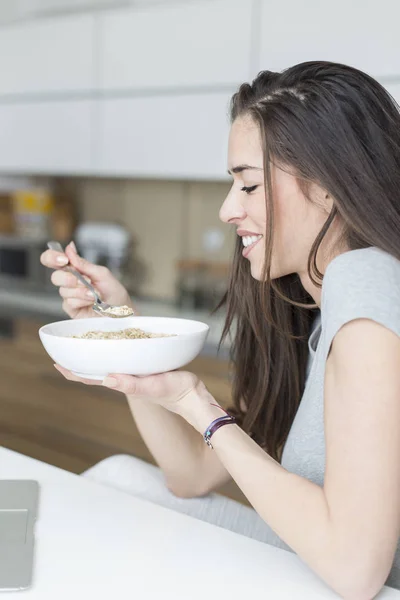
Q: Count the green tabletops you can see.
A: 0